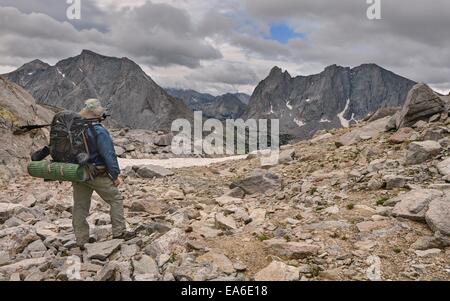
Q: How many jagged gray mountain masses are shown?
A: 2